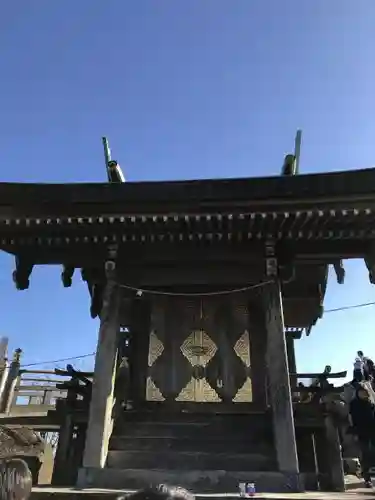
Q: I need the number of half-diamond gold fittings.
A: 2